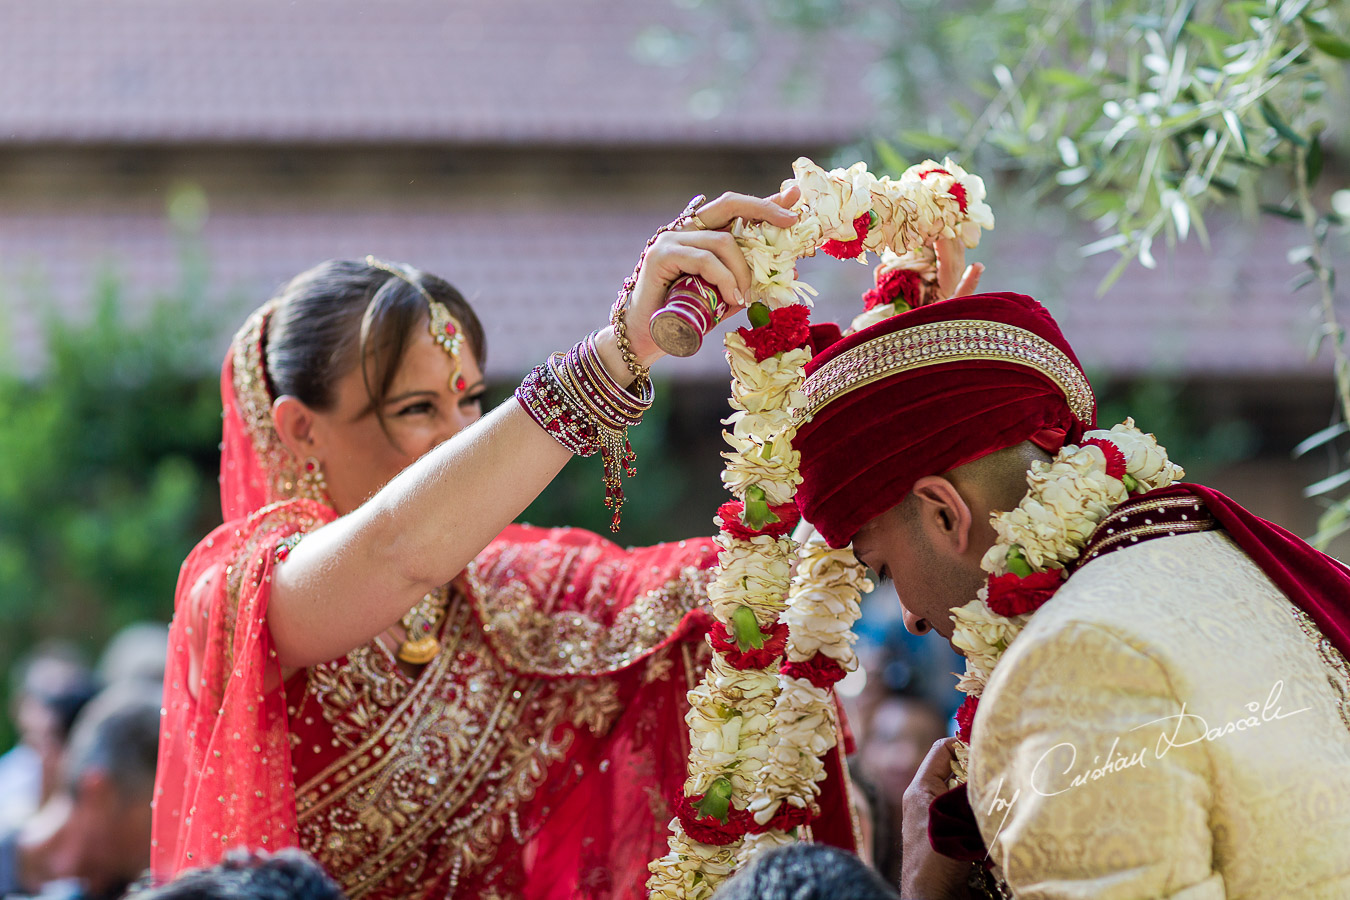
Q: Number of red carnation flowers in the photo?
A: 12